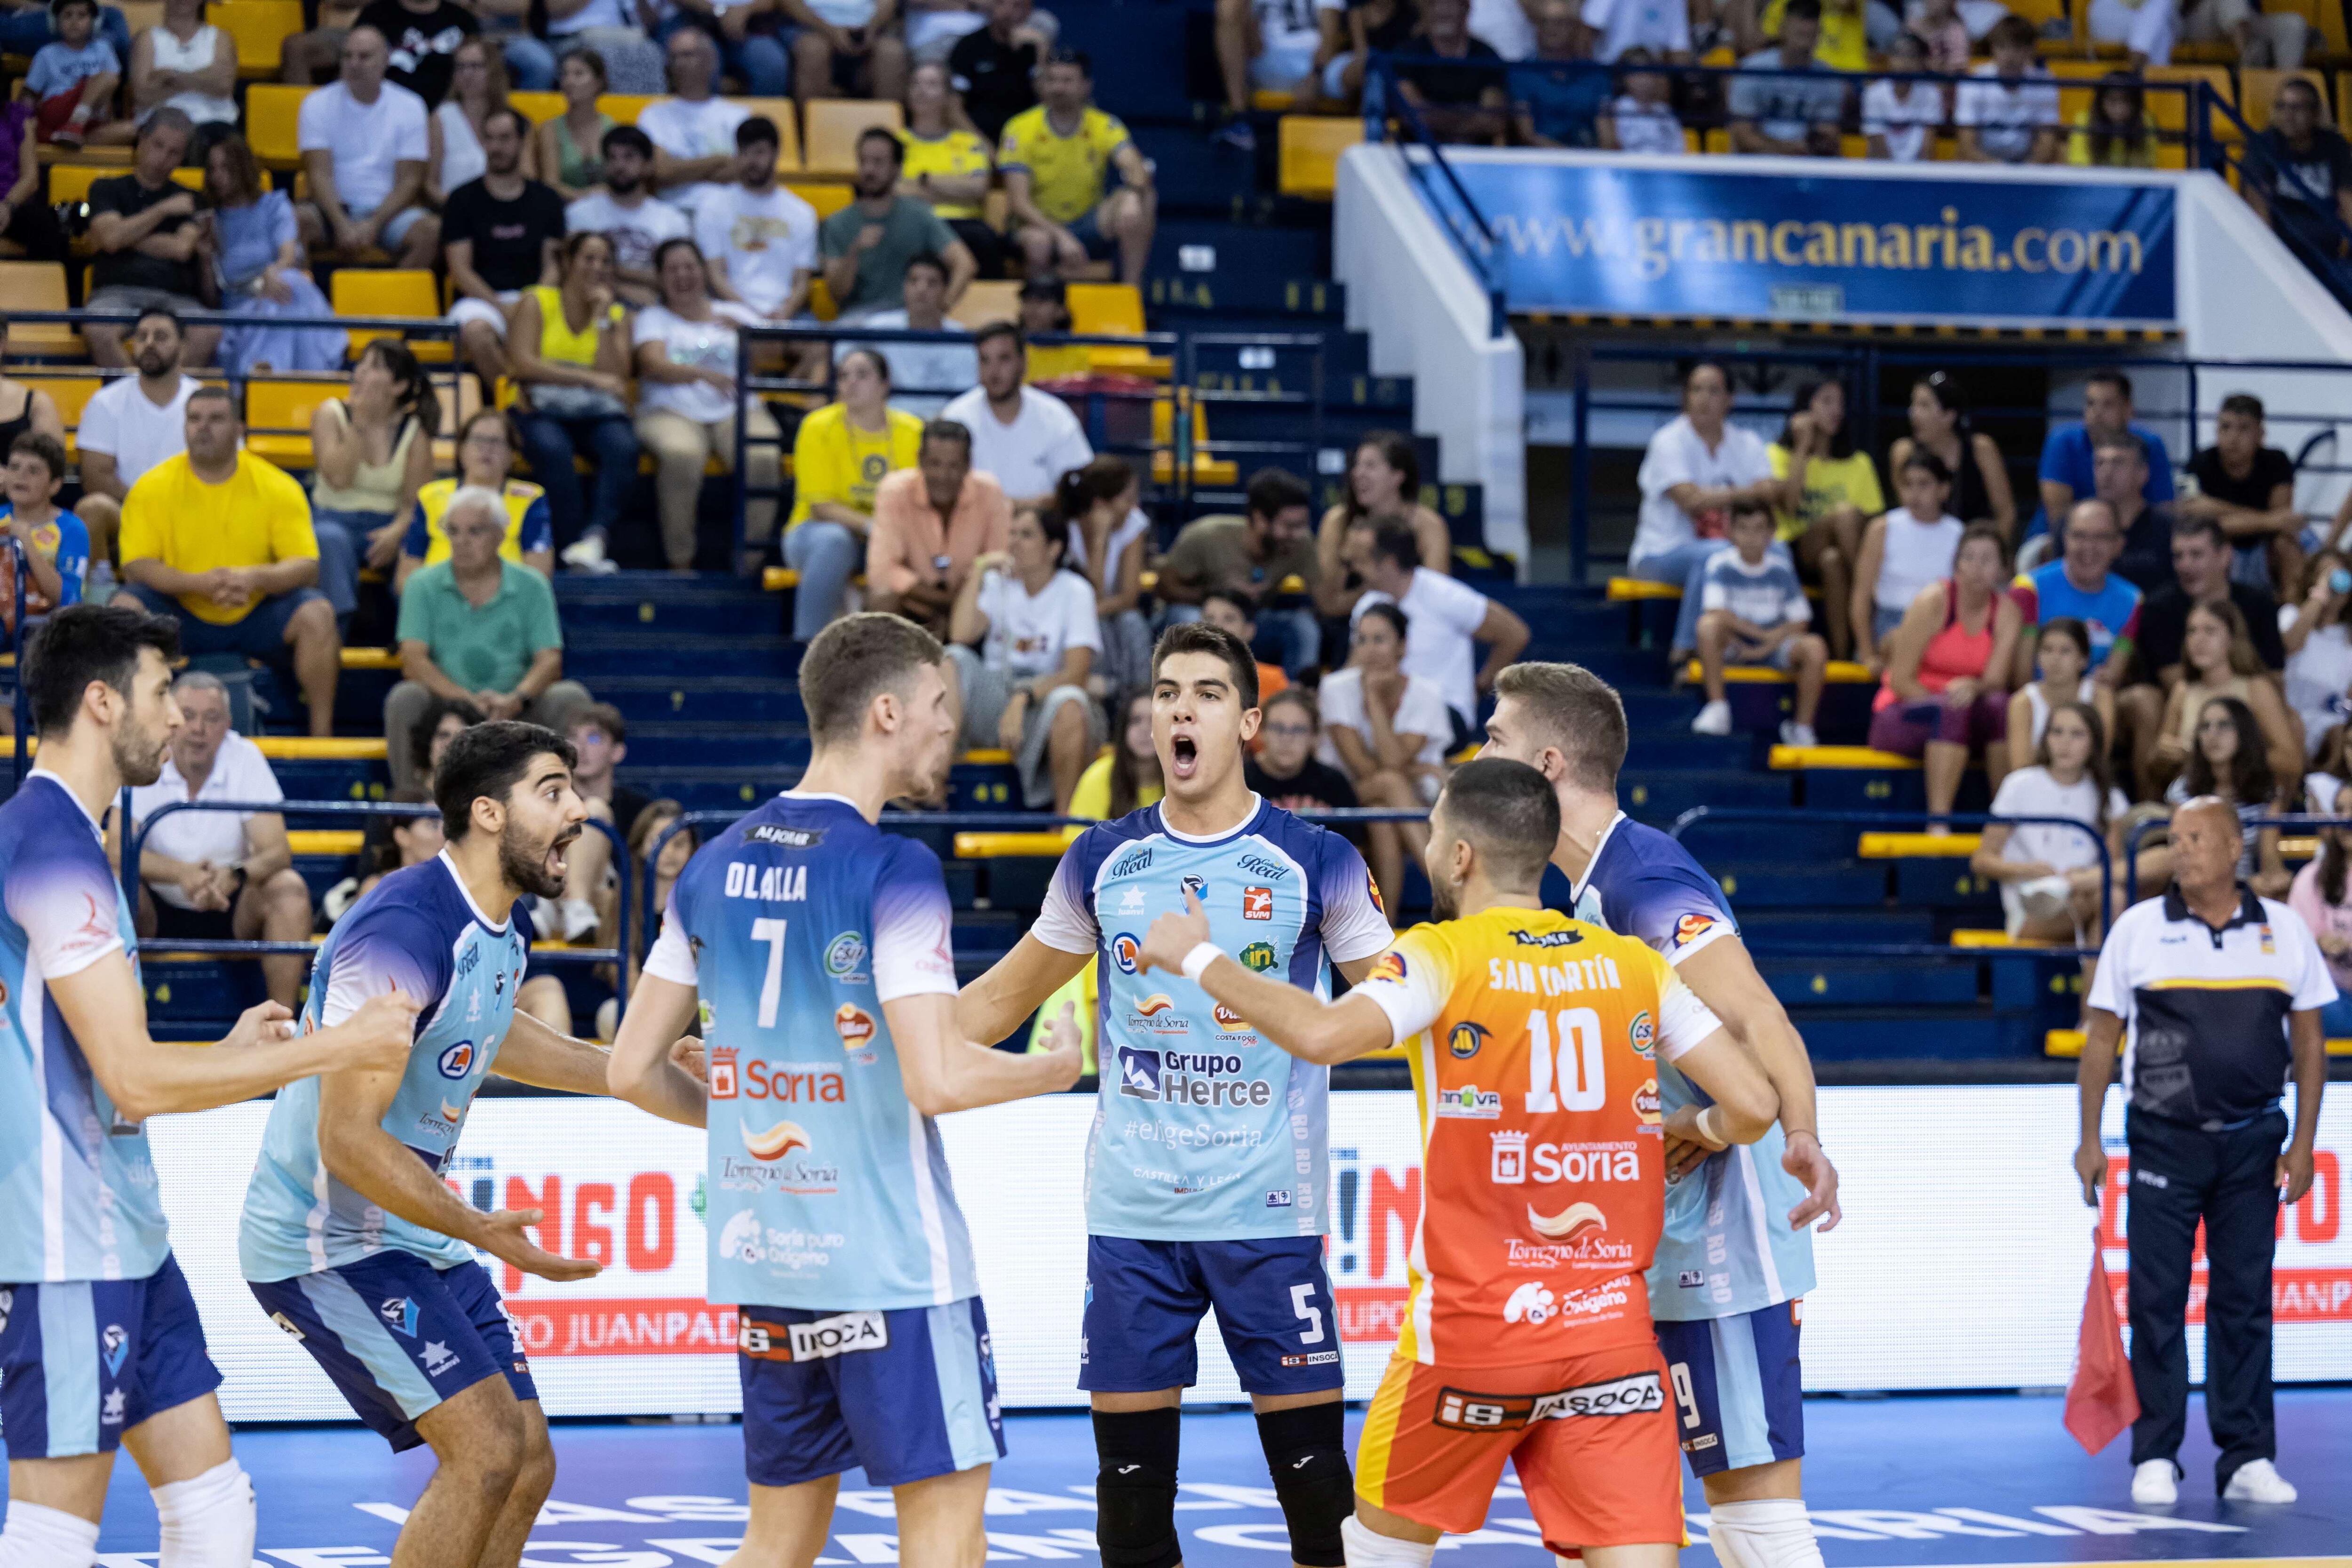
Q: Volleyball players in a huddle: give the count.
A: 6